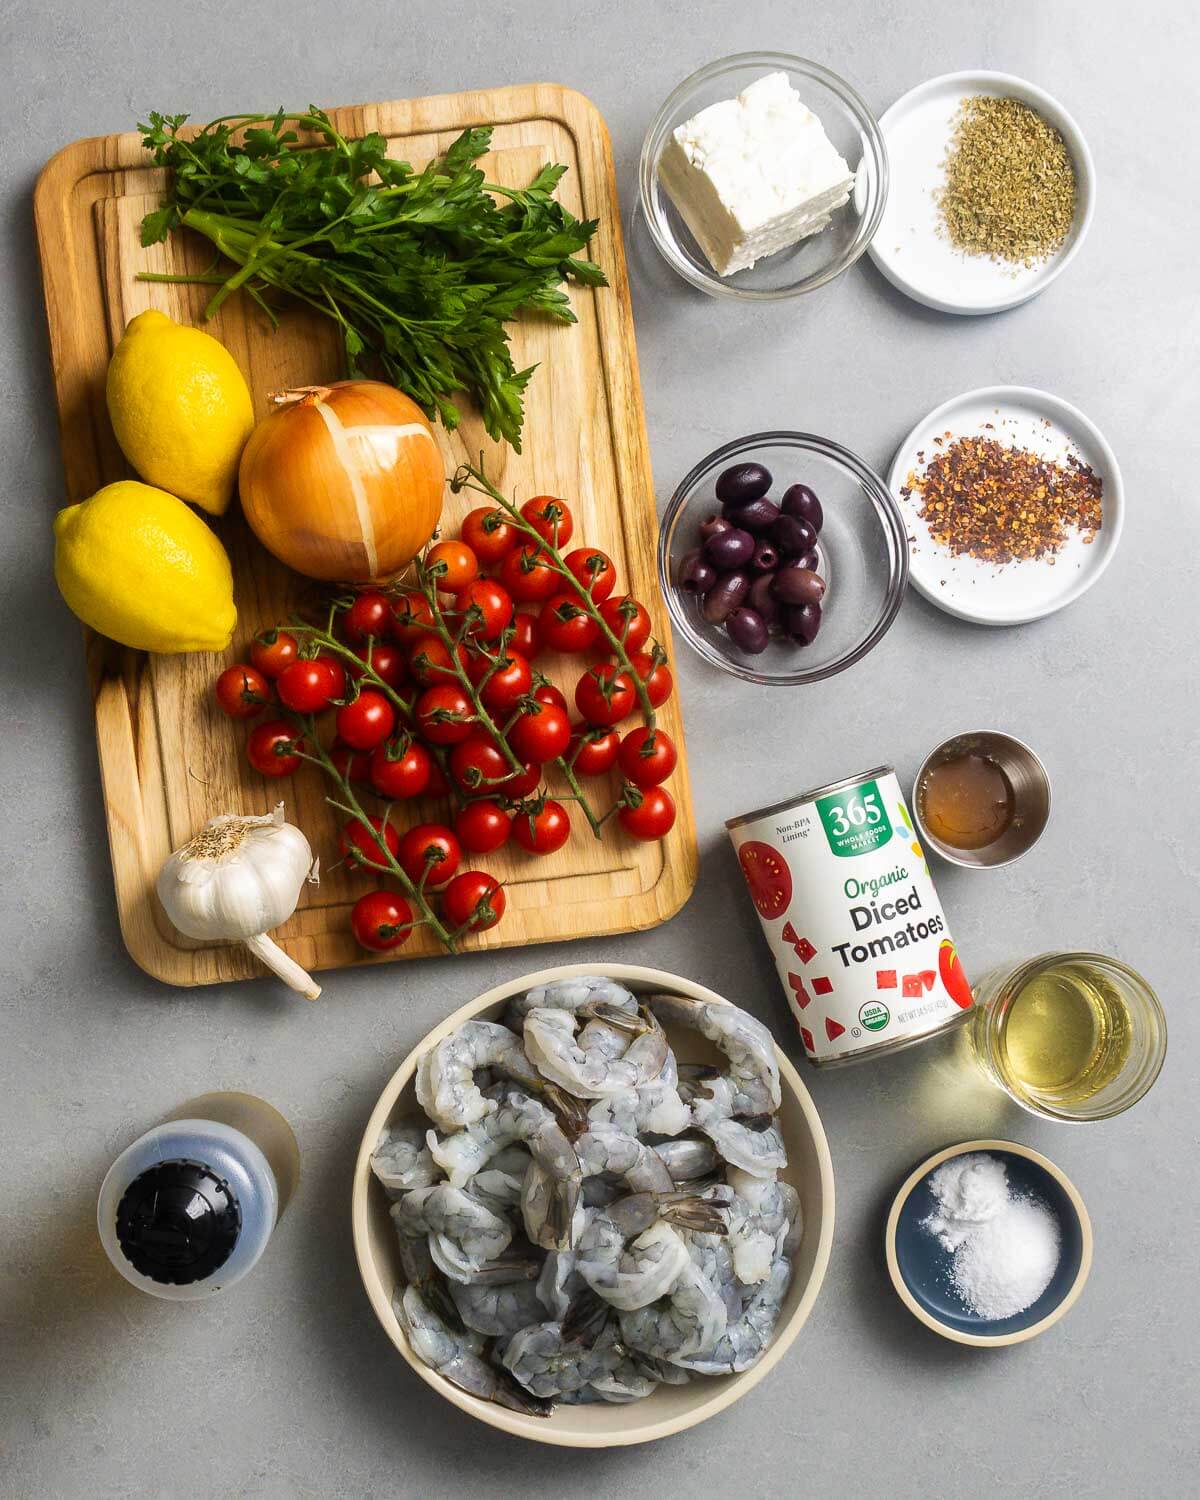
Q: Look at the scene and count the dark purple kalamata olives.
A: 14